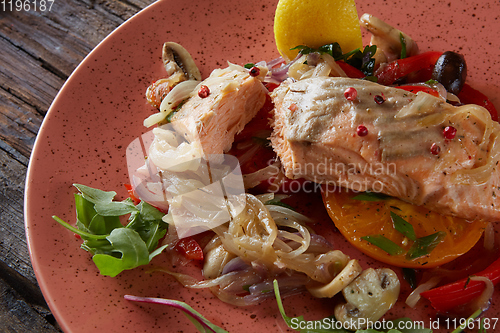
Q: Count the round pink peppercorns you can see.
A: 7